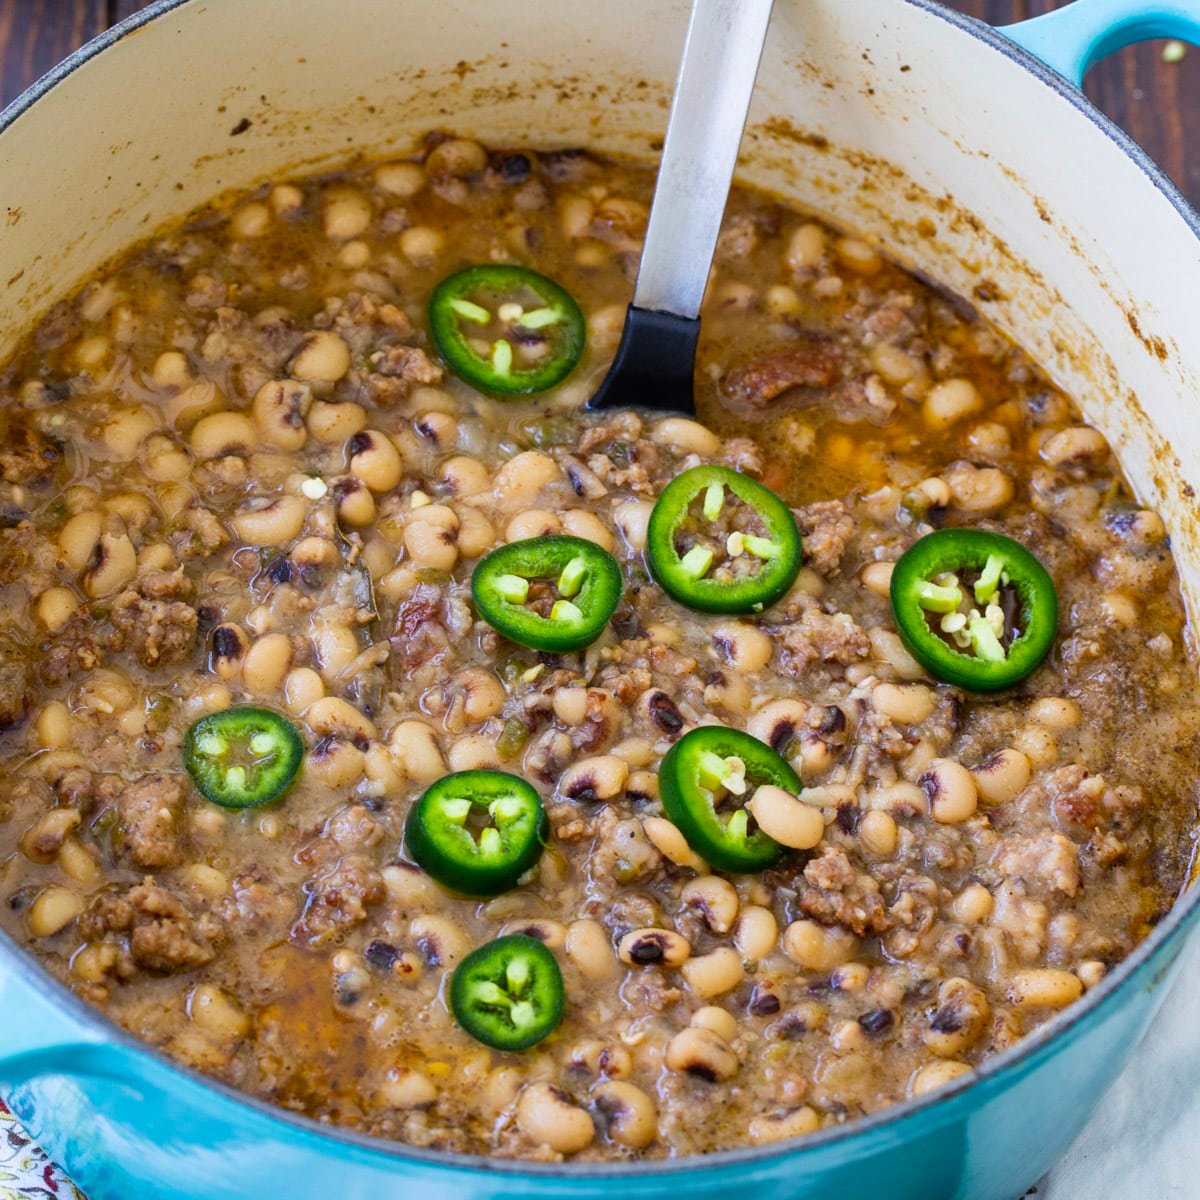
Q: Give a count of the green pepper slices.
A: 8